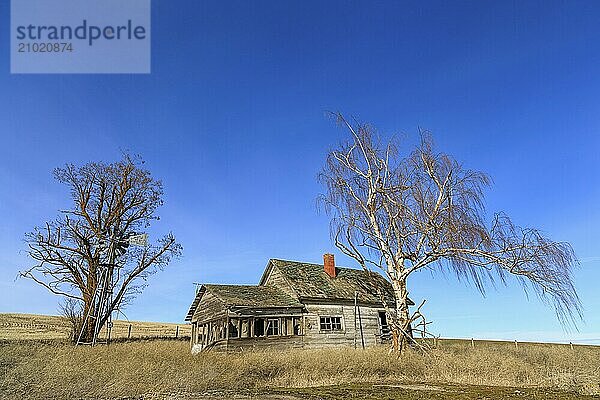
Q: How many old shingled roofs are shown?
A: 2